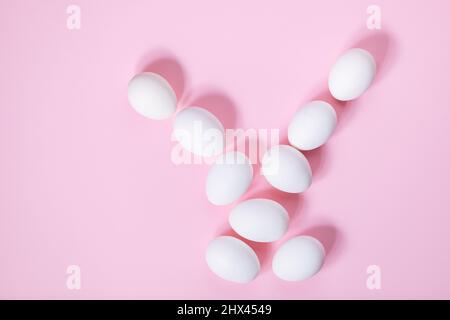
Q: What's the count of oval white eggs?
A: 9